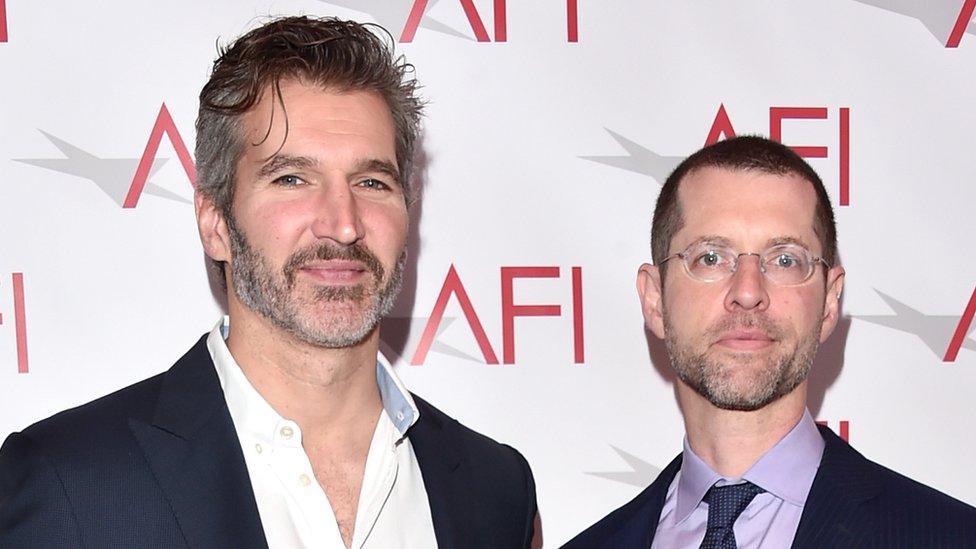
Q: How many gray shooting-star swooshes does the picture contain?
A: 7